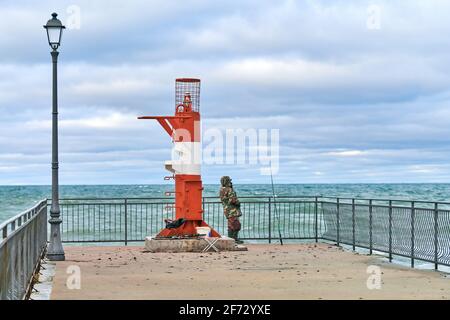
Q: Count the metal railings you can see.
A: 3